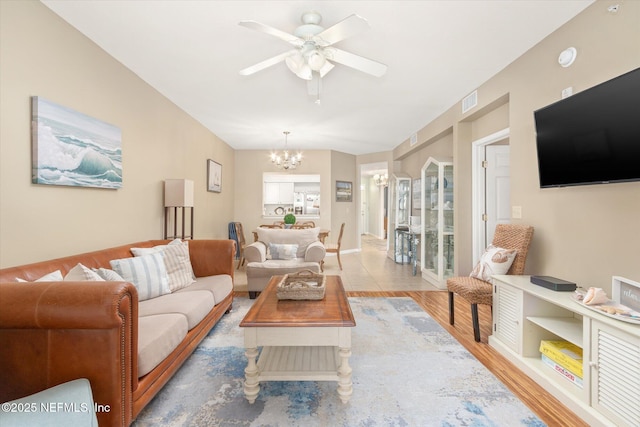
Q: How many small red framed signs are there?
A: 0